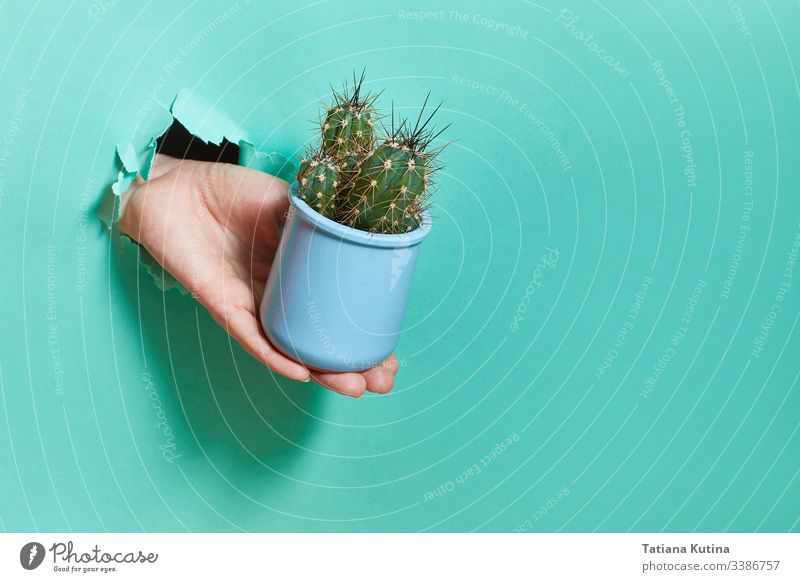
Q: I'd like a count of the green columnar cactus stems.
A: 3